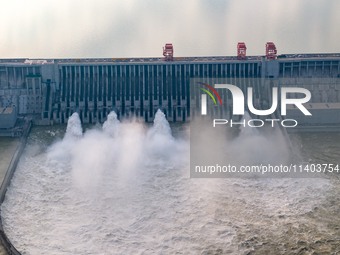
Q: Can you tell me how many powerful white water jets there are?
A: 4